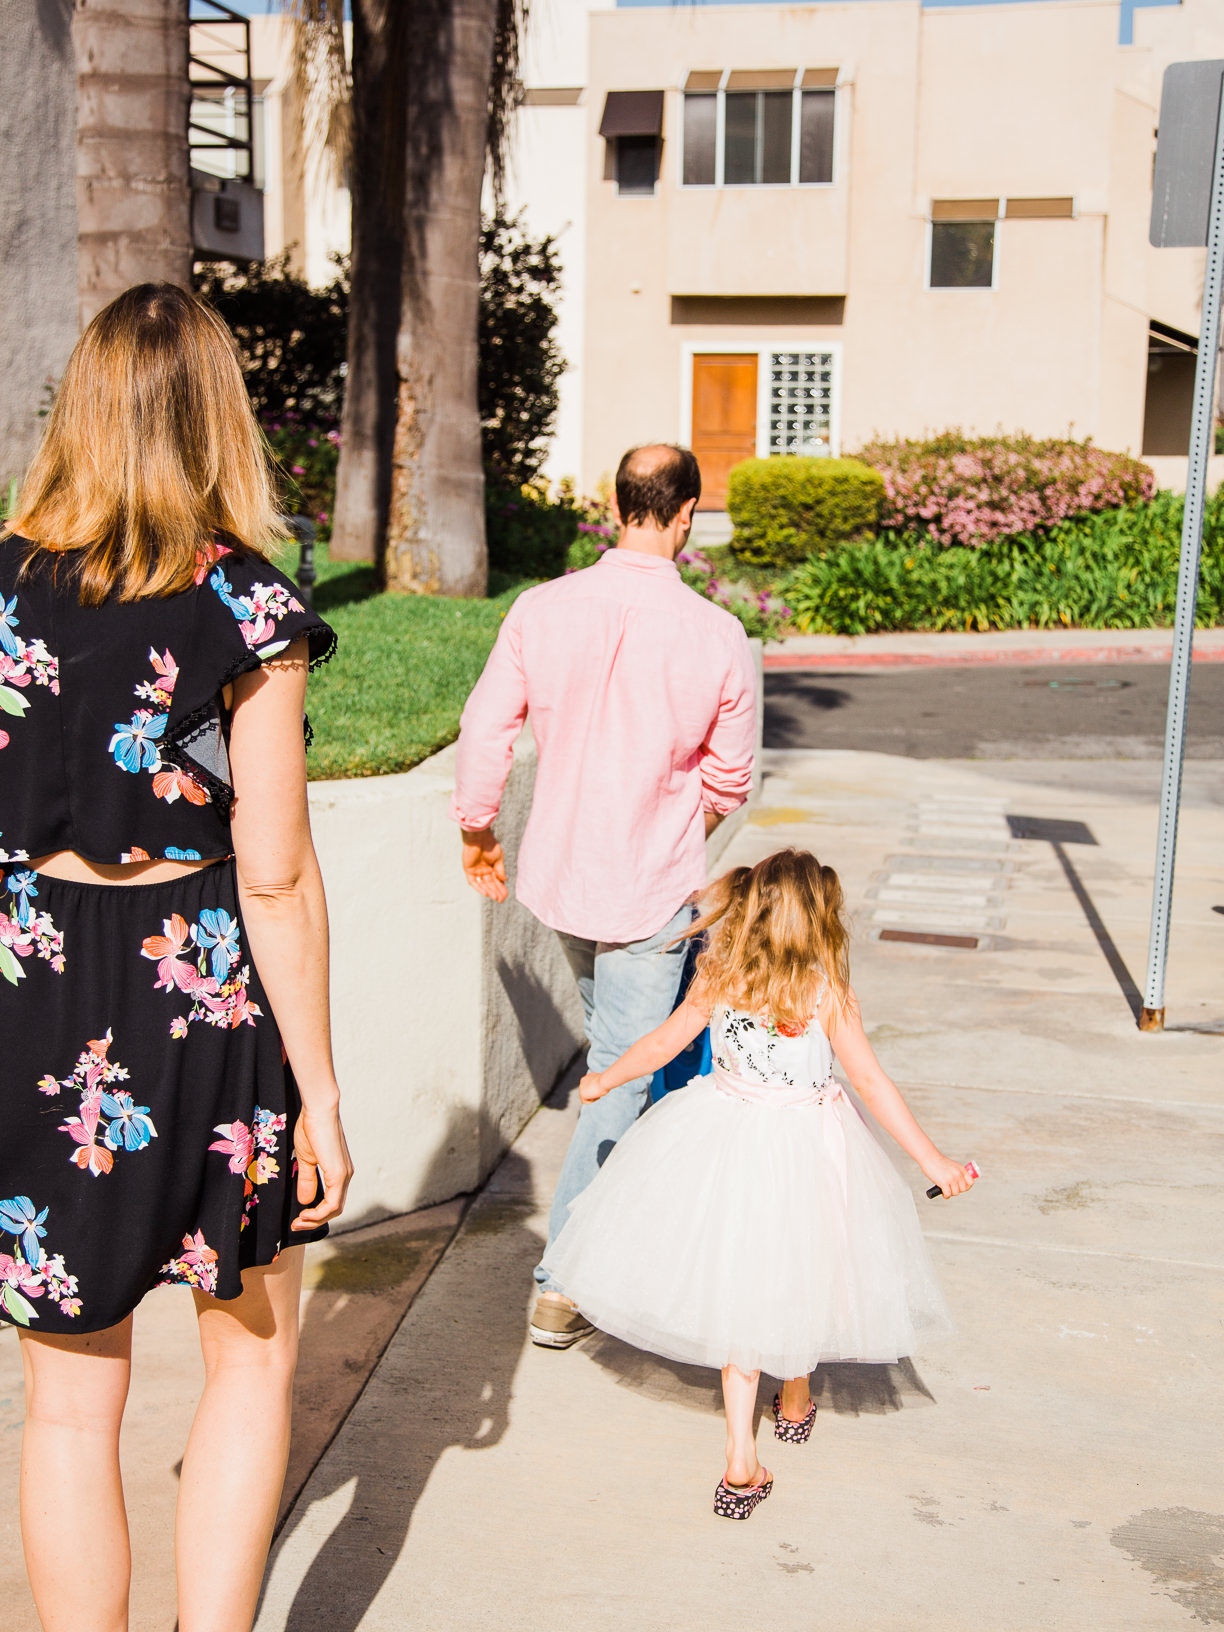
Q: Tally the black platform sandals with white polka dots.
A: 2